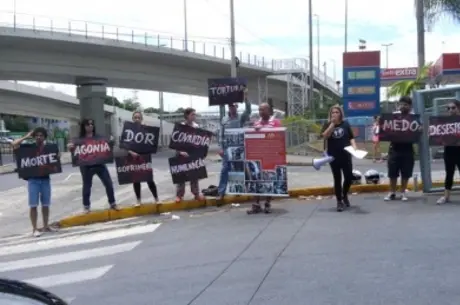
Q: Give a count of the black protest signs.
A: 9